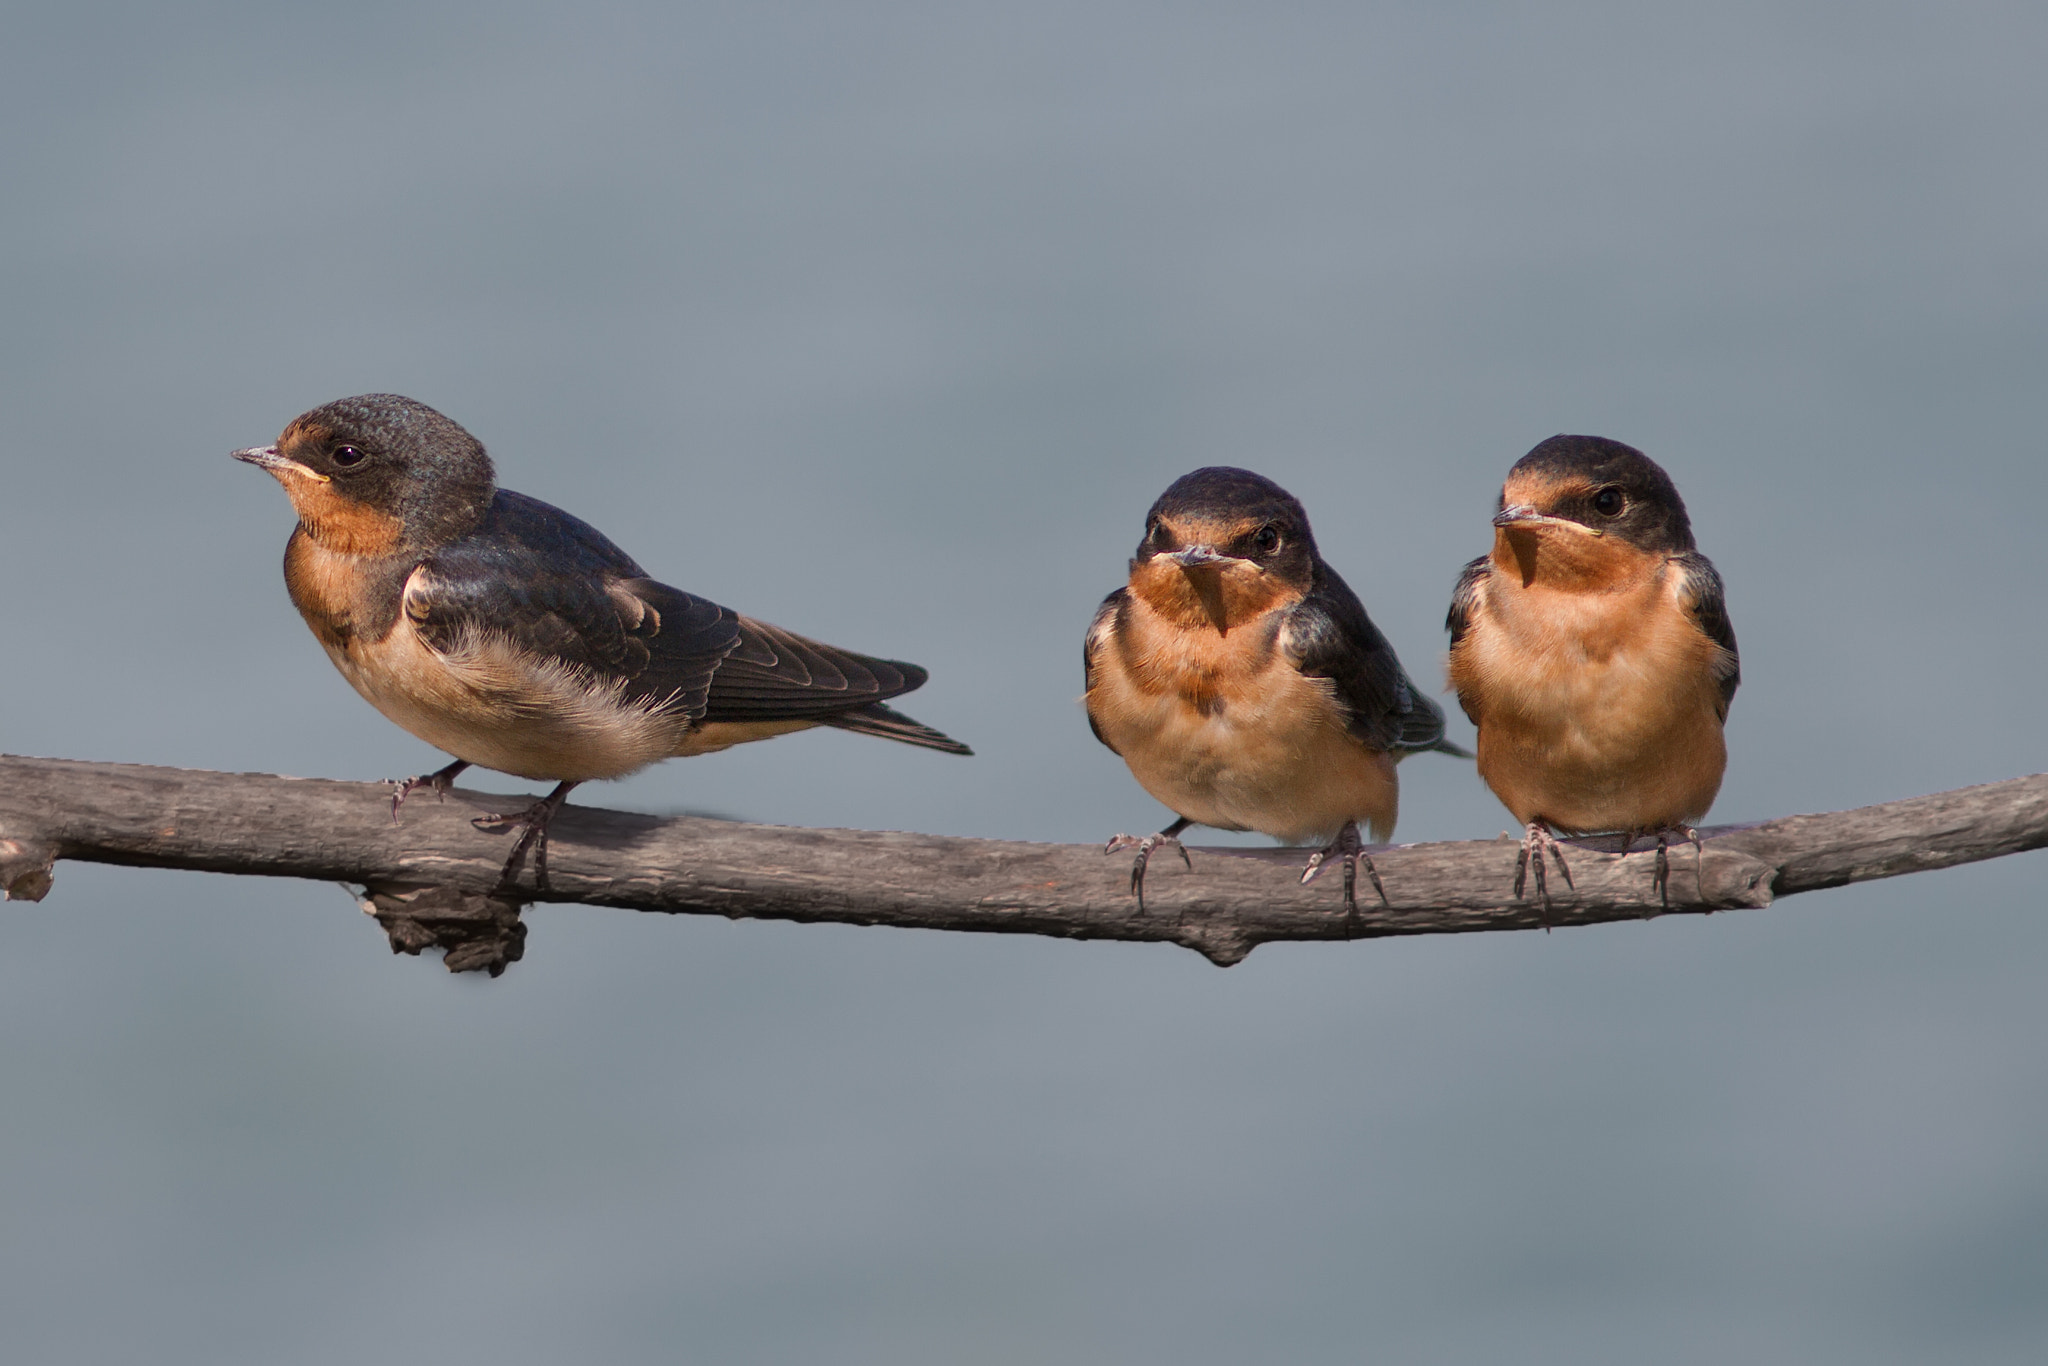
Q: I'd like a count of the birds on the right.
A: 2